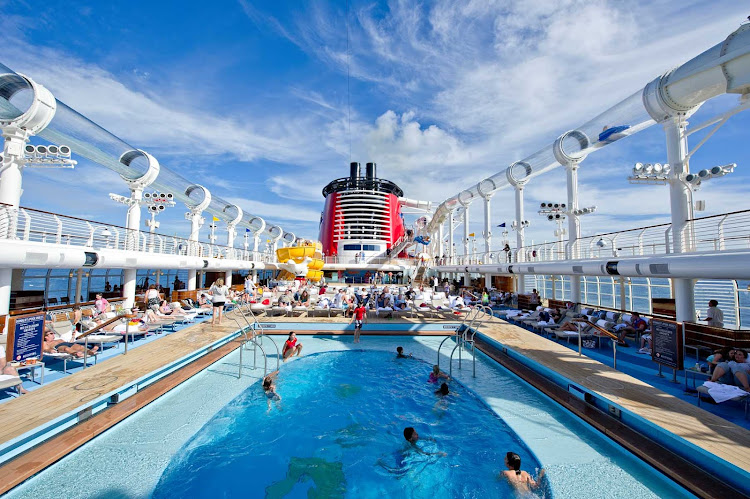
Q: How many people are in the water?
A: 6